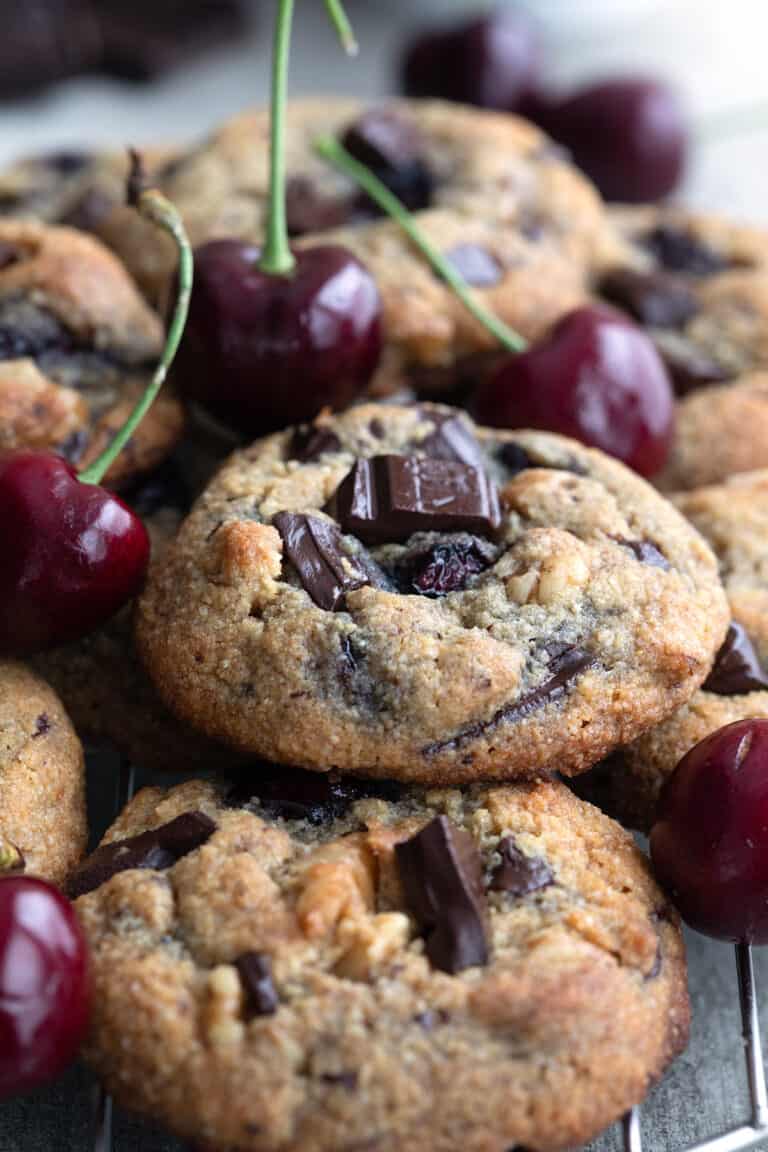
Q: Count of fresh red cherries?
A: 7